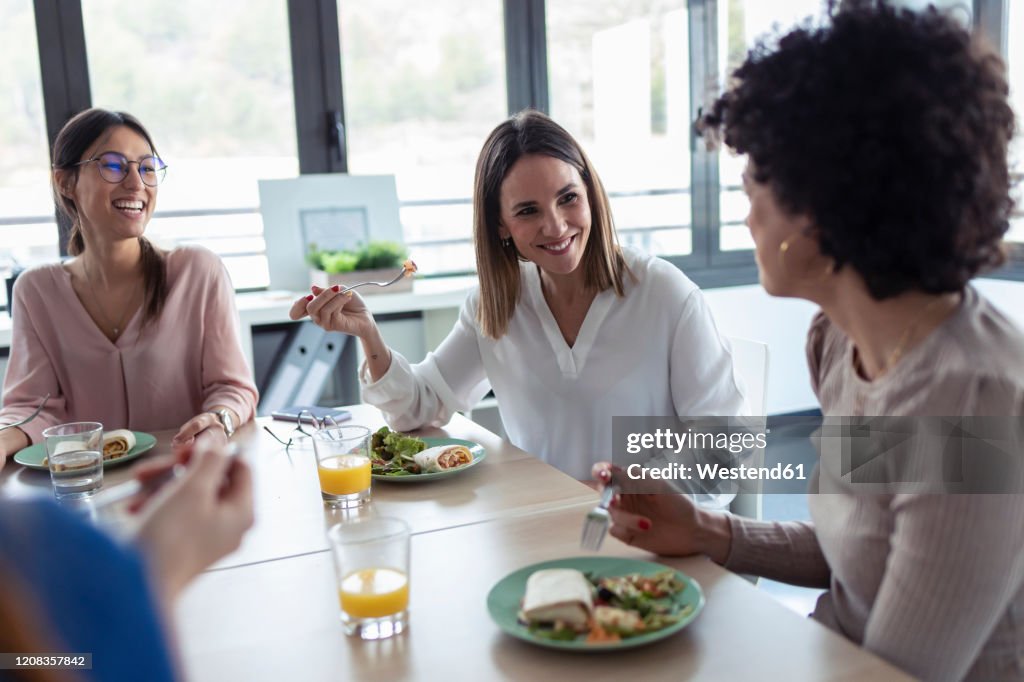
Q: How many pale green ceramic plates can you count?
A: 3